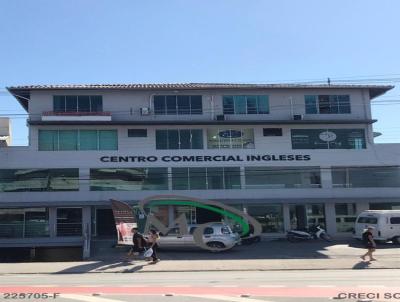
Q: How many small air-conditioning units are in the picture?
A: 3